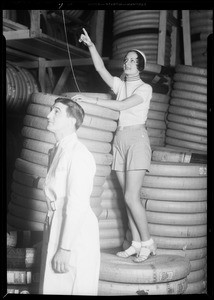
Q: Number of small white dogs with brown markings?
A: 0